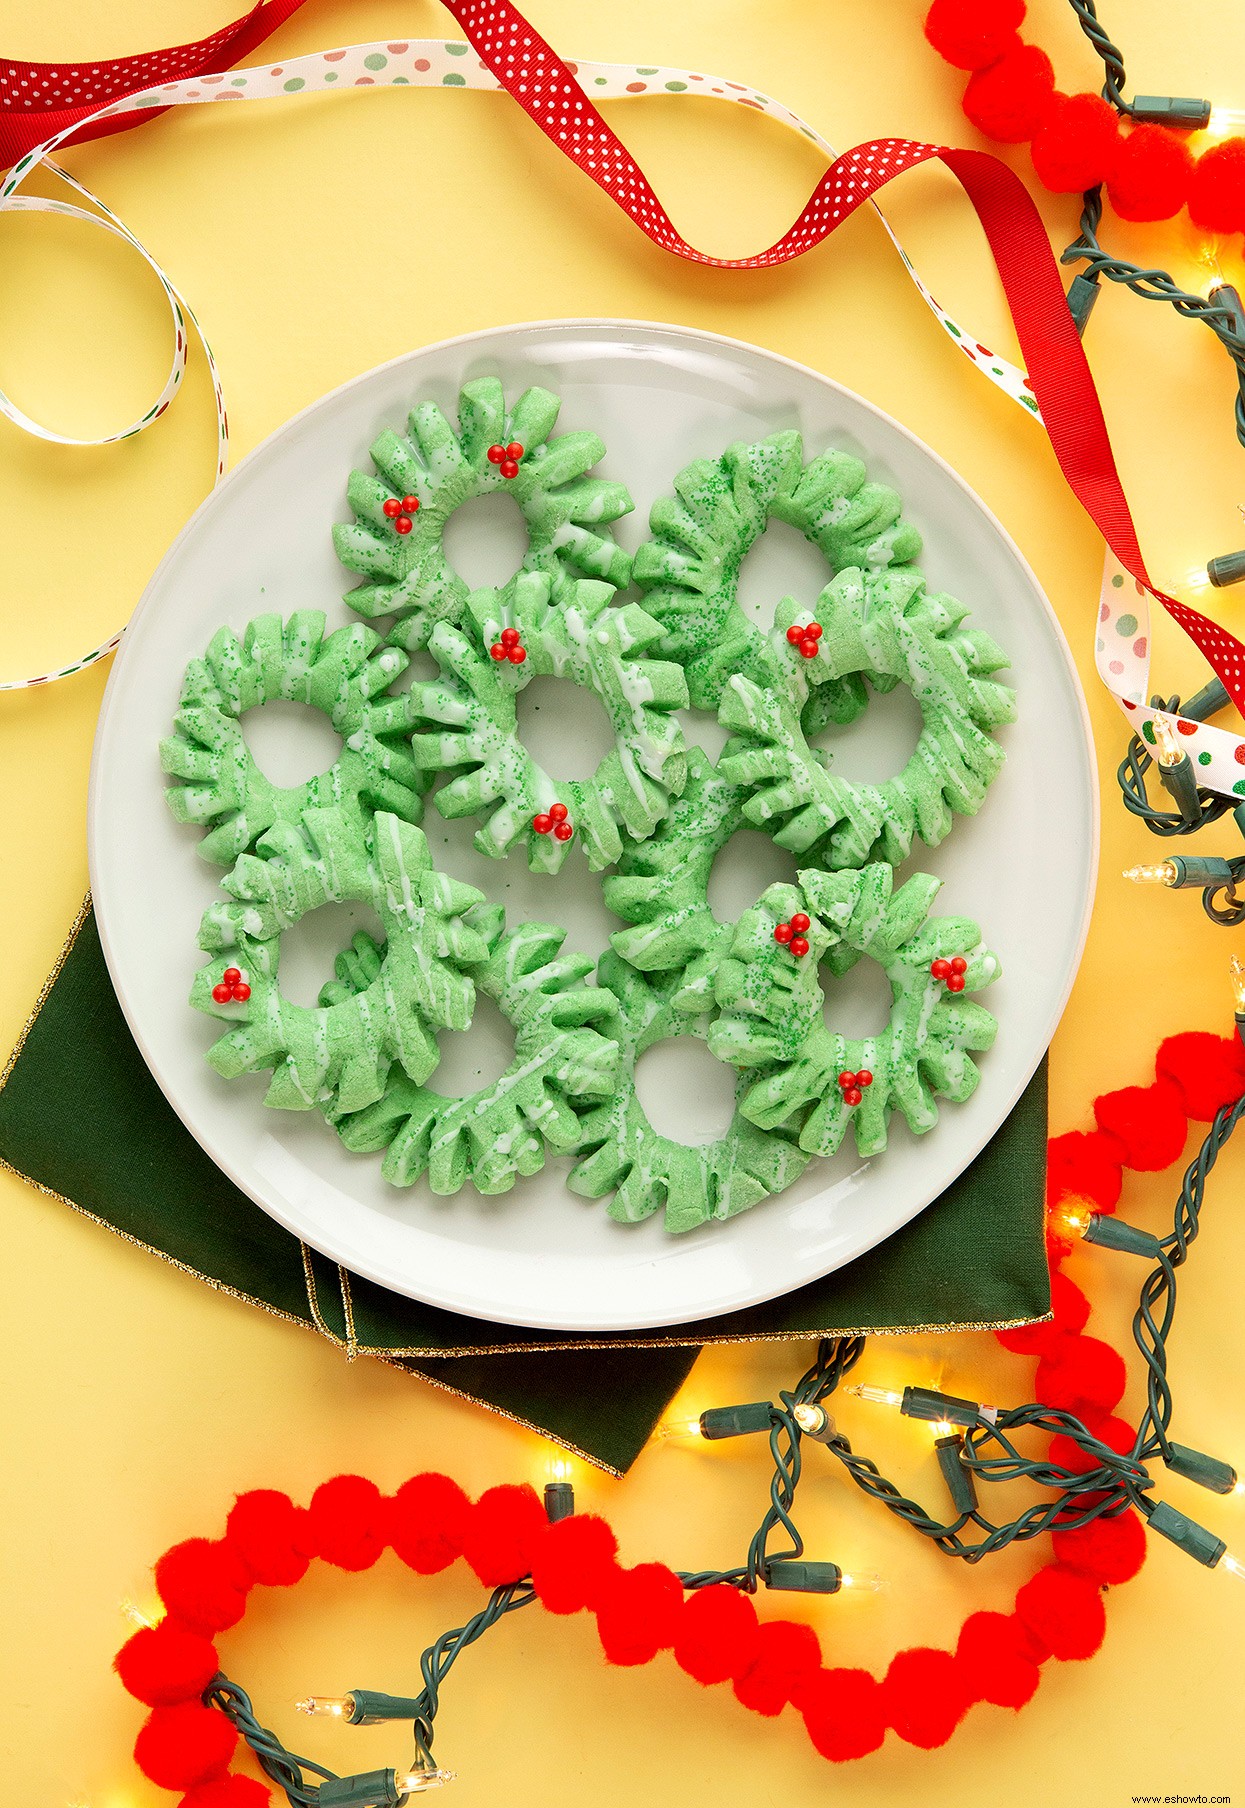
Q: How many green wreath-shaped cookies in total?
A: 10